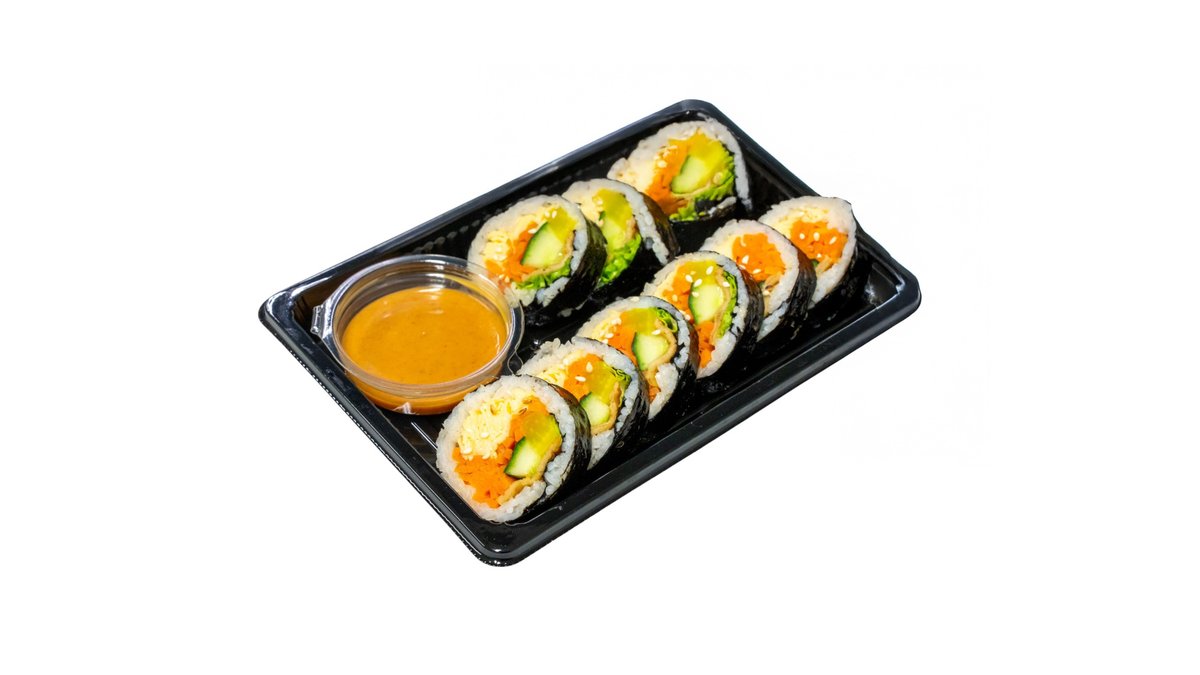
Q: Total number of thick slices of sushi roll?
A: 9